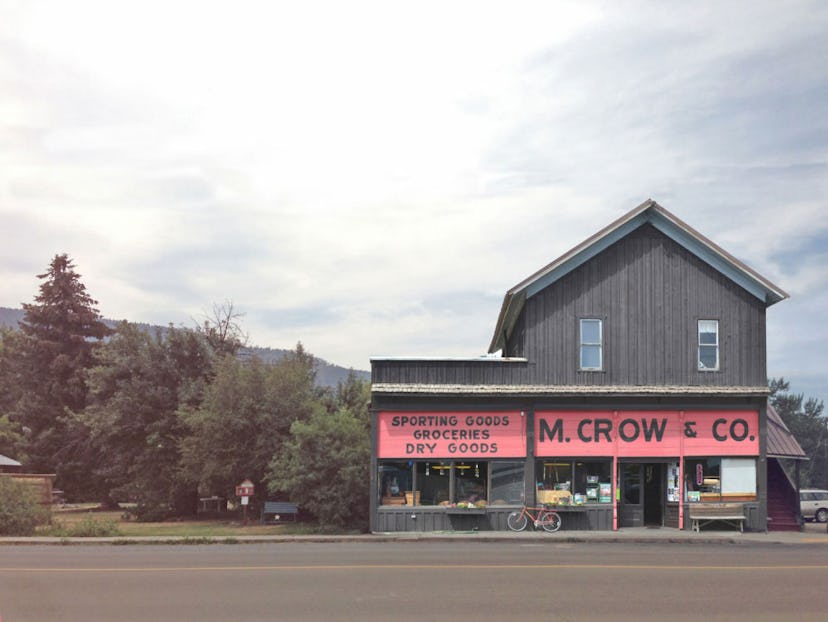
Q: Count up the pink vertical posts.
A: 2